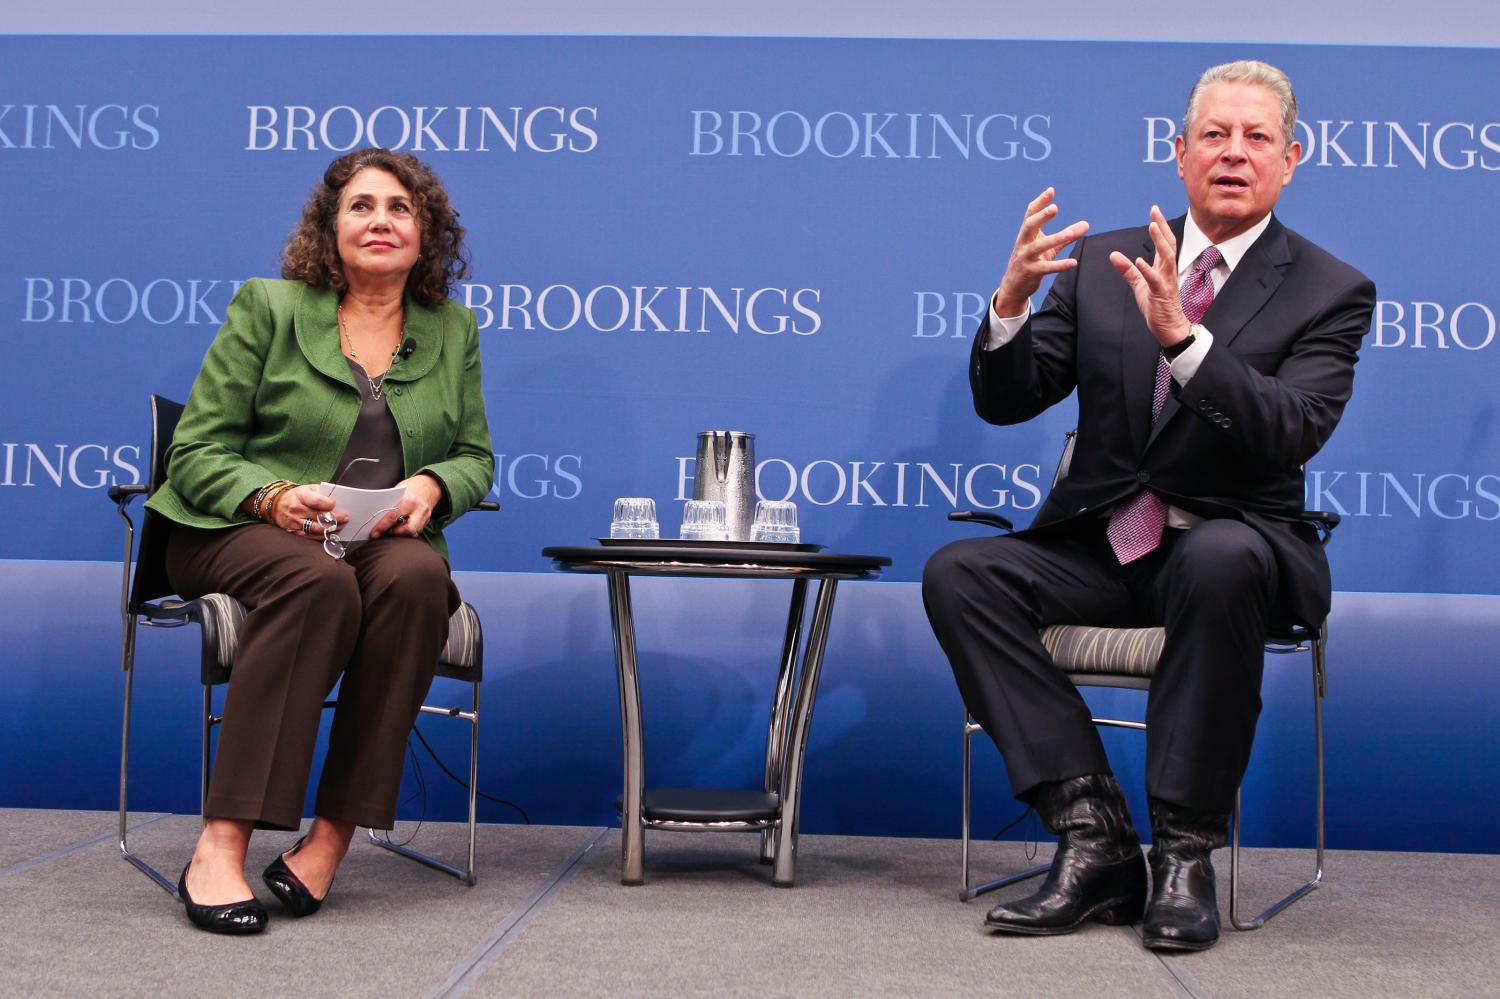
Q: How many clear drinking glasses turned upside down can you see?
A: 3